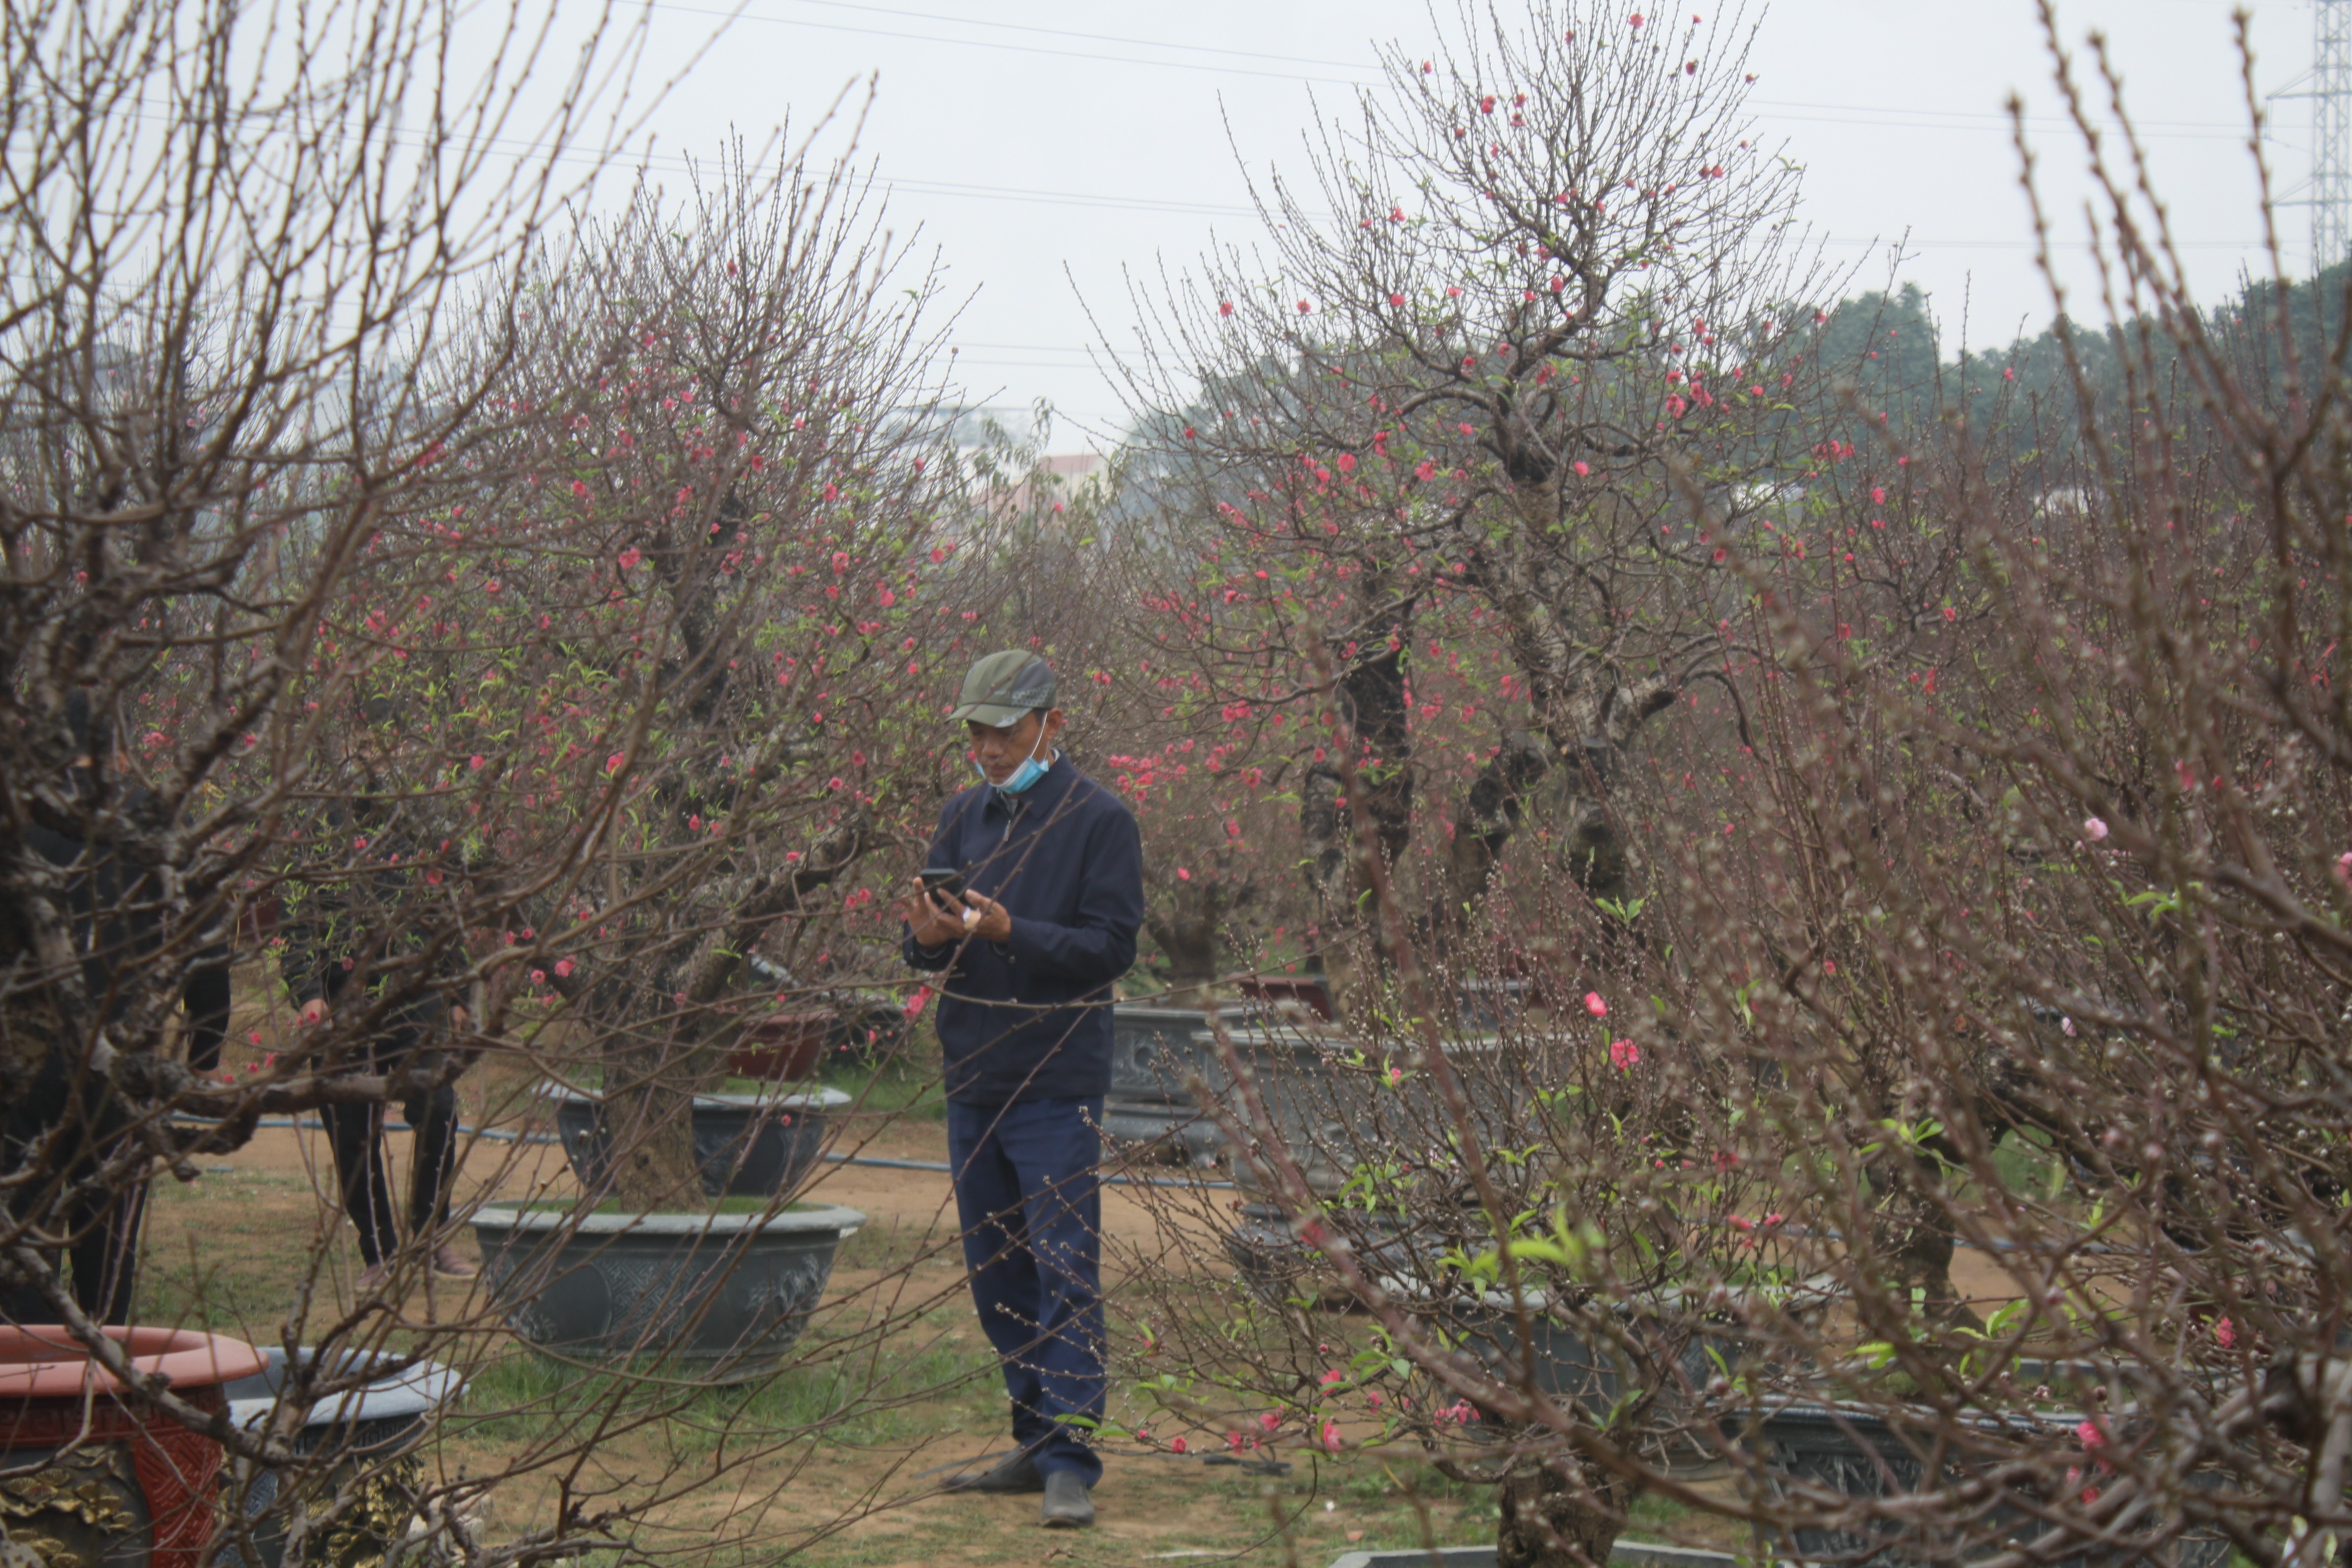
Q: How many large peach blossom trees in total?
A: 2